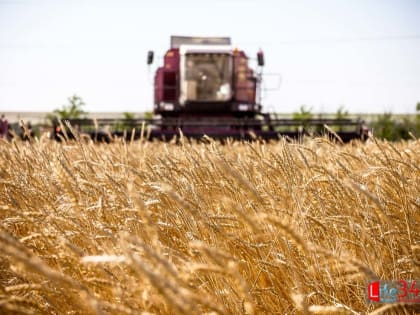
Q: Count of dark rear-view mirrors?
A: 2